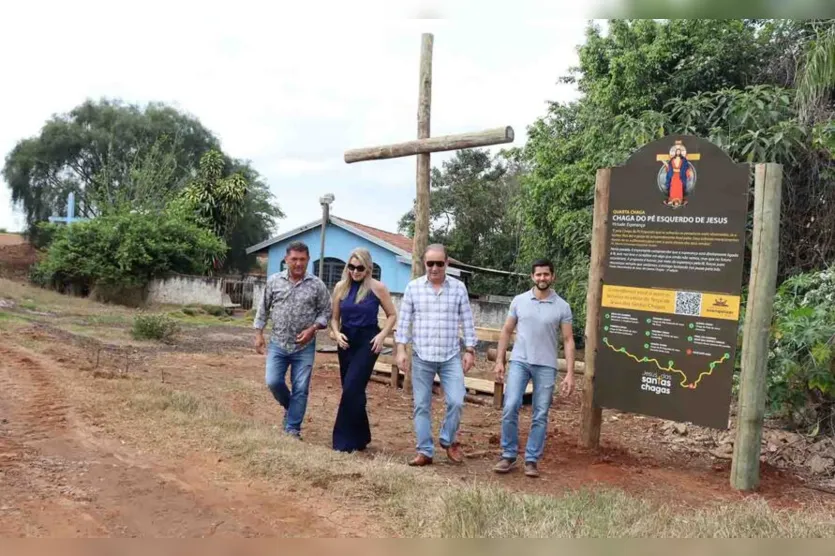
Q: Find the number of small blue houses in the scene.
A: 1